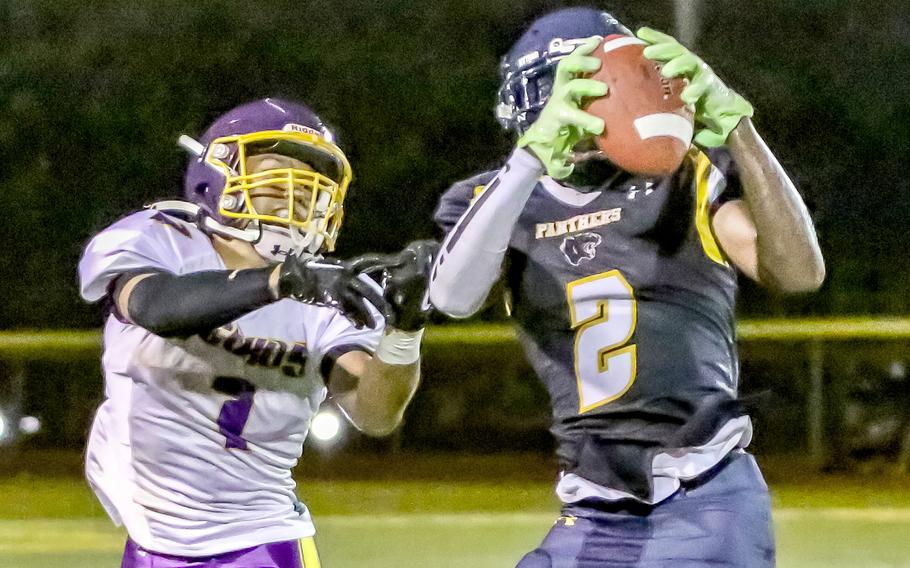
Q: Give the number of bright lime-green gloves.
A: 2